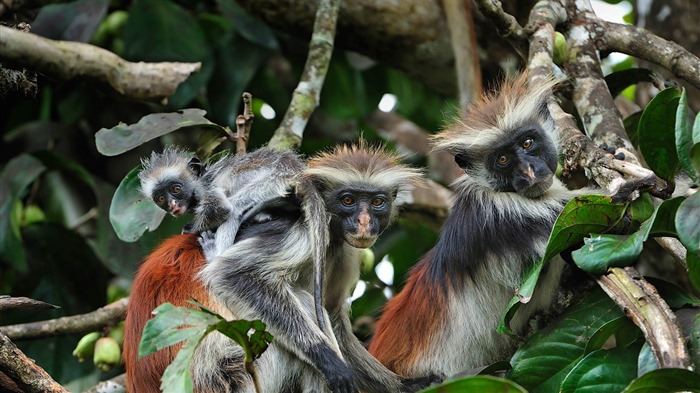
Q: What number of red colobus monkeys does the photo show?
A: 3